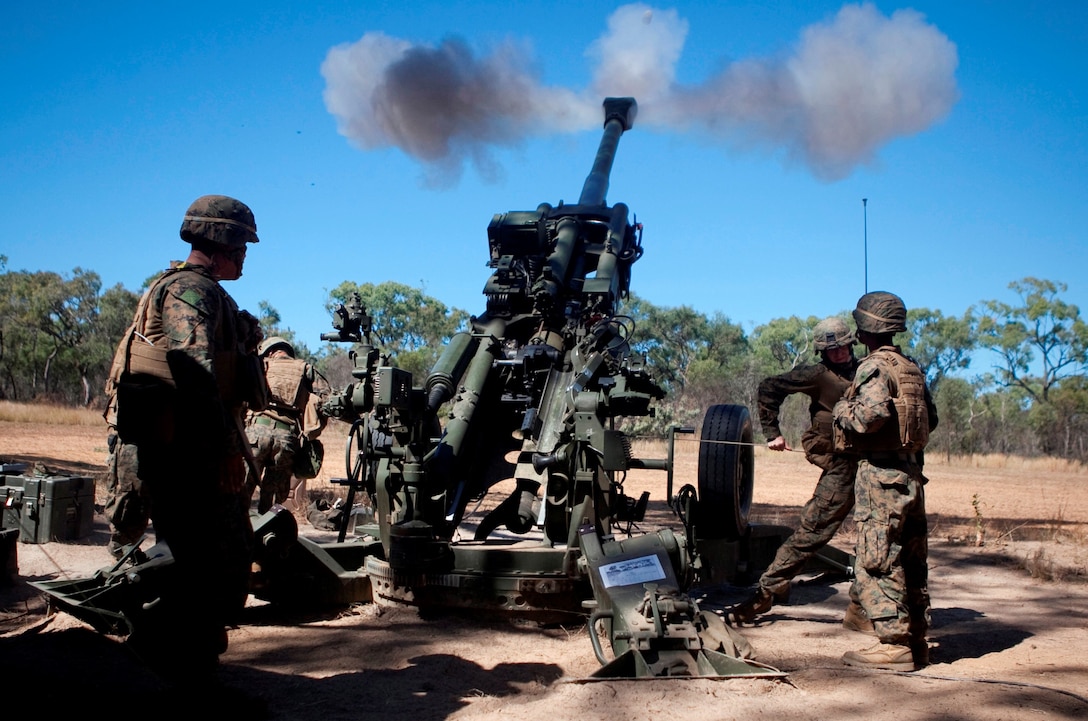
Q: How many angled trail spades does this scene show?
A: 2